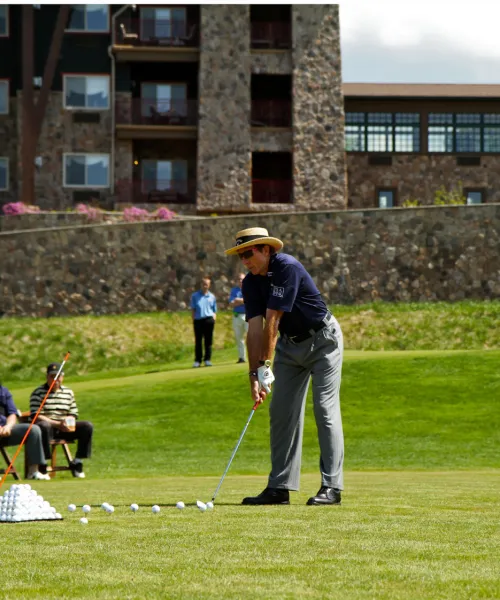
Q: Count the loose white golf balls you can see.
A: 10